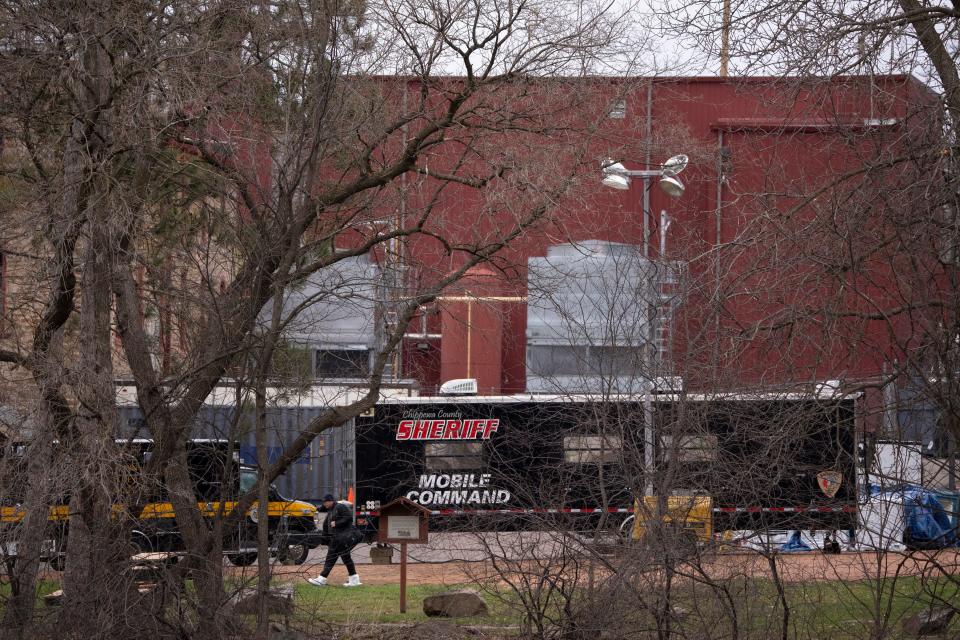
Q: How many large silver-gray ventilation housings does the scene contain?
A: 2